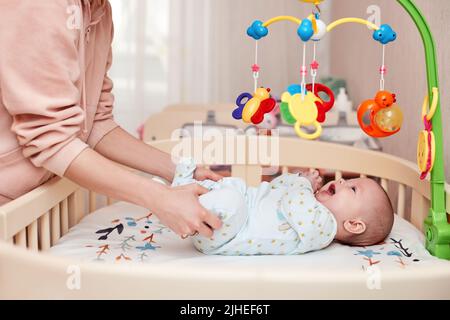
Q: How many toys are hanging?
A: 5